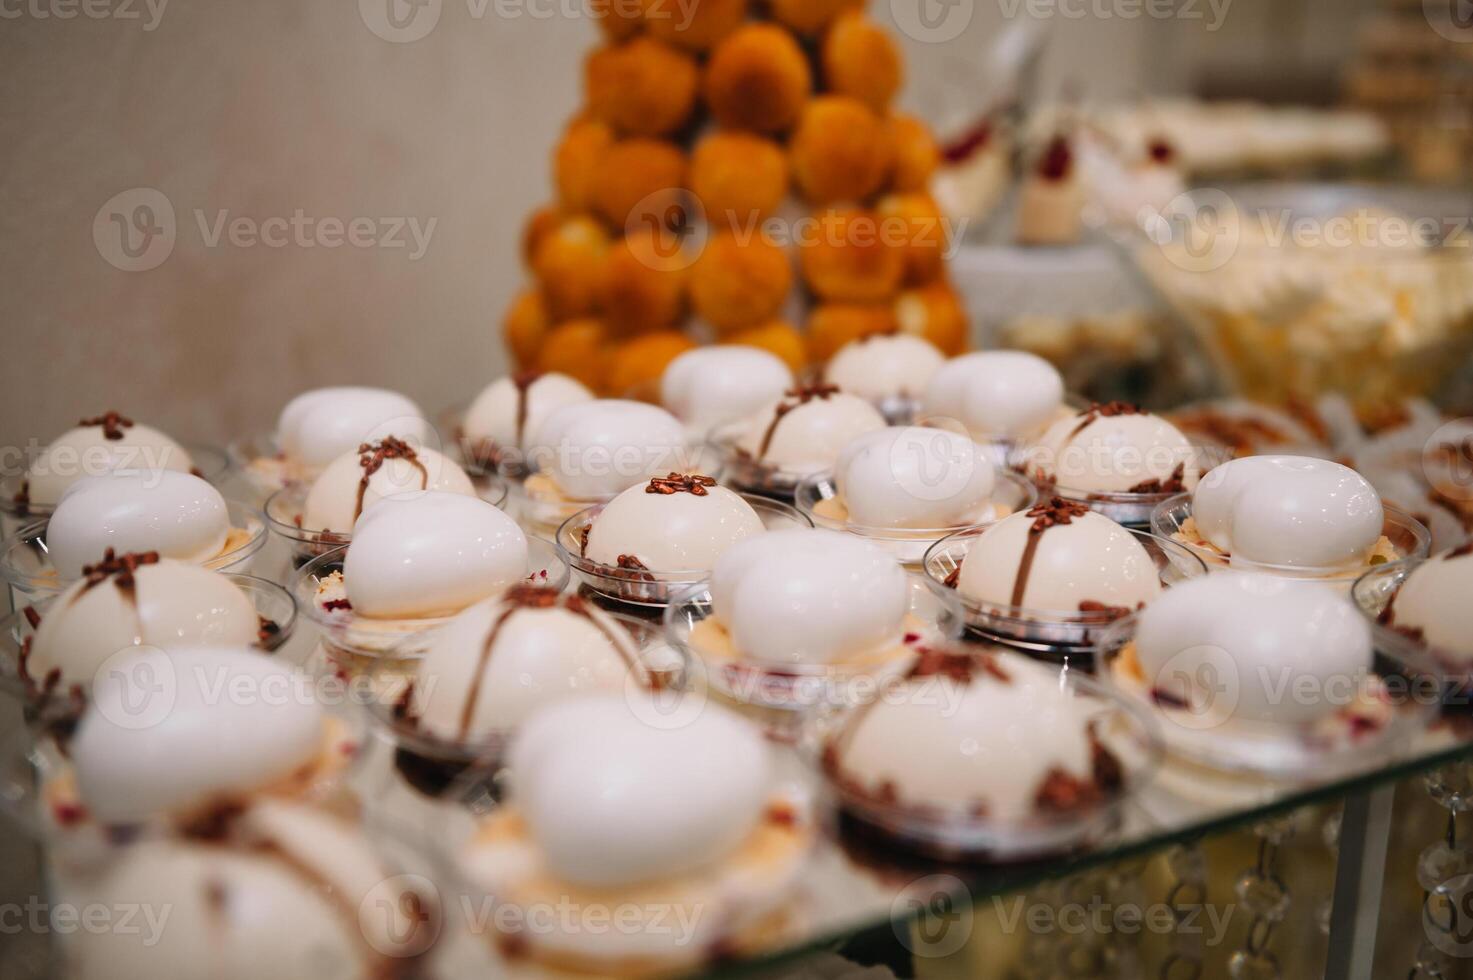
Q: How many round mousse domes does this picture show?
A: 13